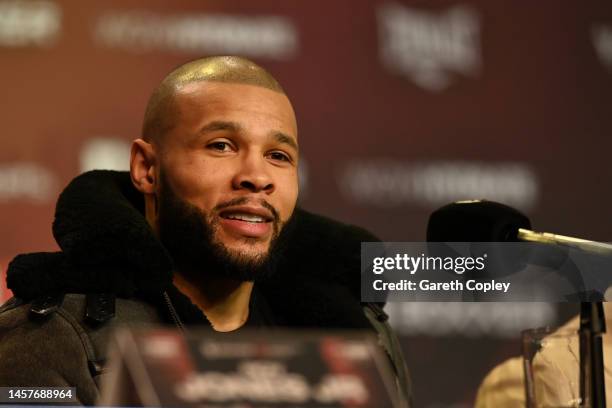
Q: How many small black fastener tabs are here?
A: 2